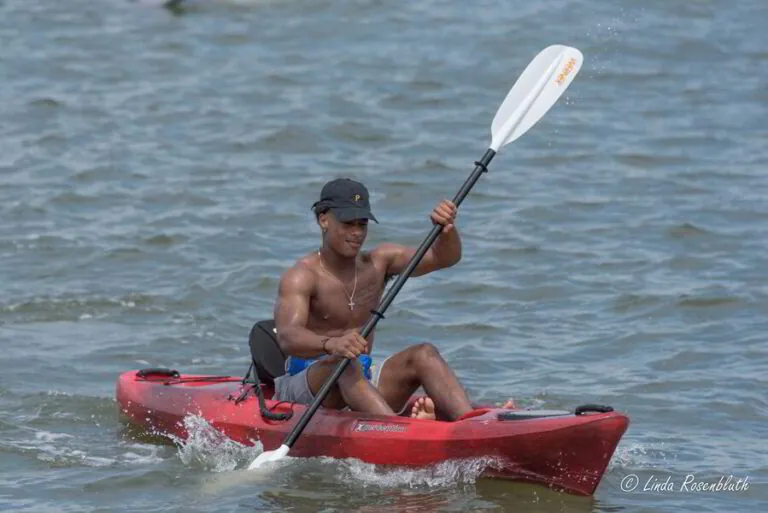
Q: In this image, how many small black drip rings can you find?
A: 2